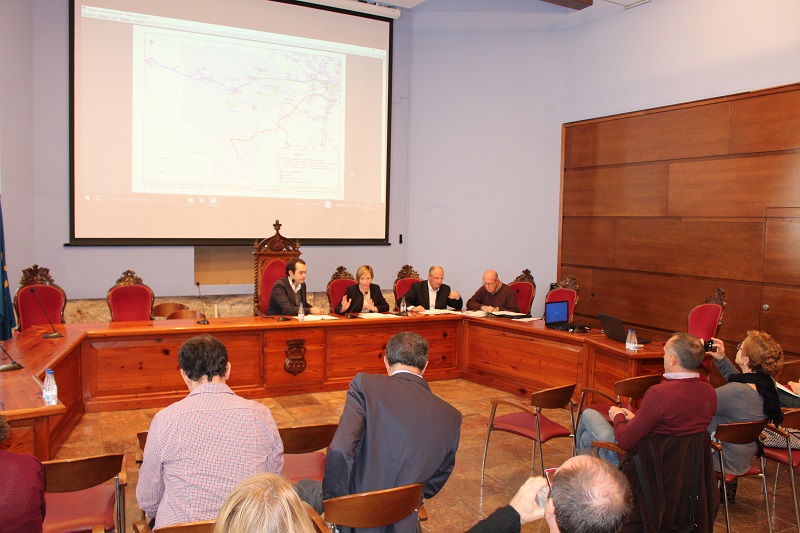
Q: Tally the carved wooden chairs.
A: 8